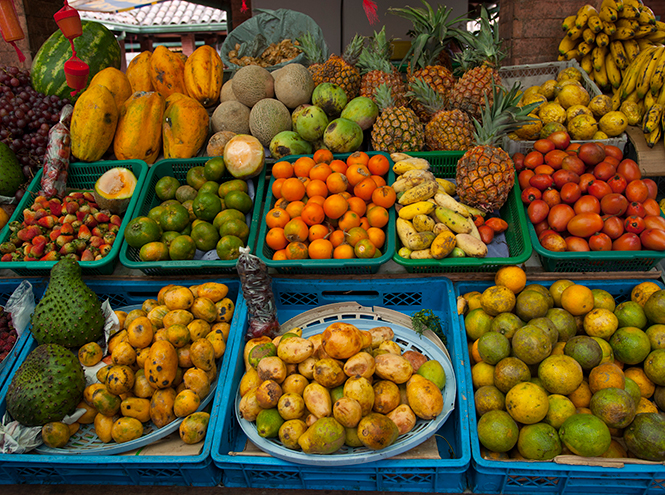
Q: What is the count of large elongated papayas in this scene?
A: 7